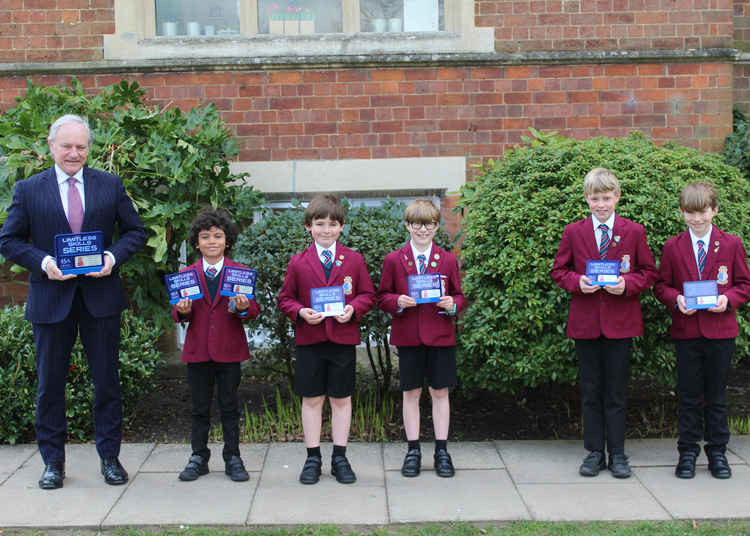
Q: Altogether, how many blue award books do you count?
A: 7